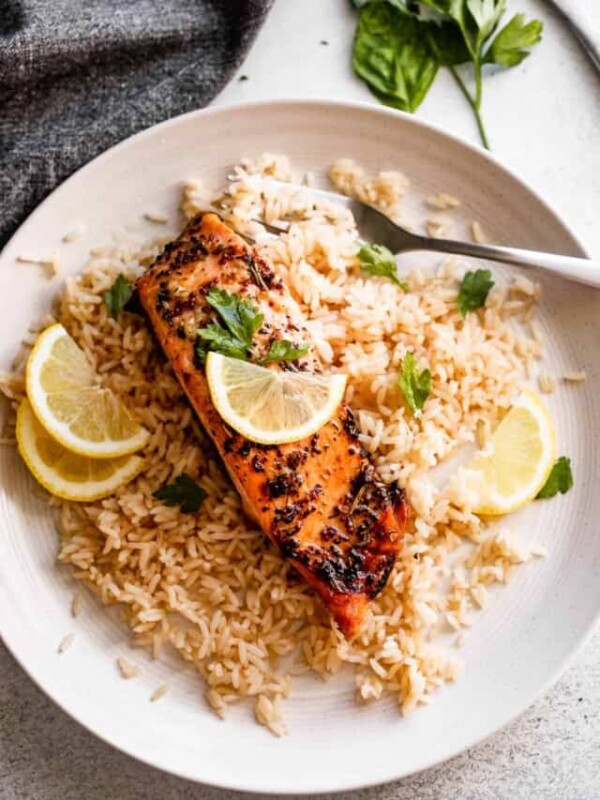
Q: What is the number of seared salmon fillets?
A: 1